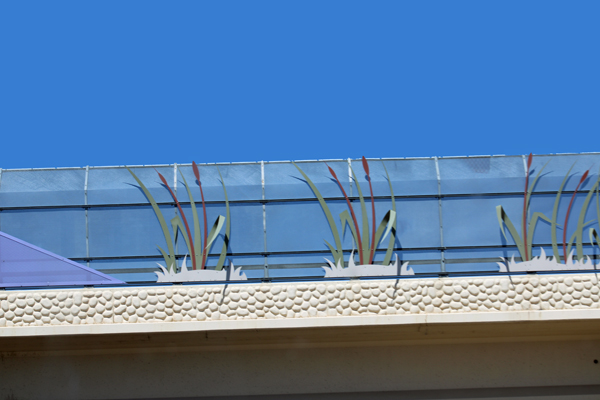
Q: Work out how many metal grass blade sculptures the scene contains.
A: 3